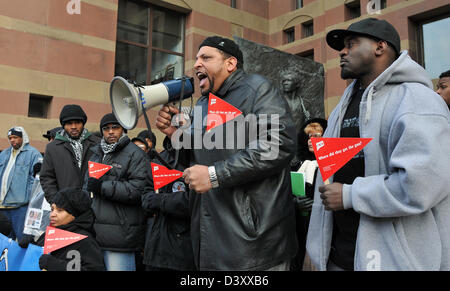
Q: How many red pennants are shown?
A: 5